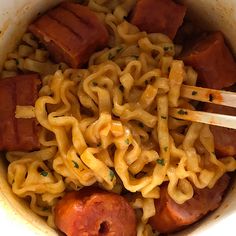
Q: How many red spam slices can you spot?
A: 7